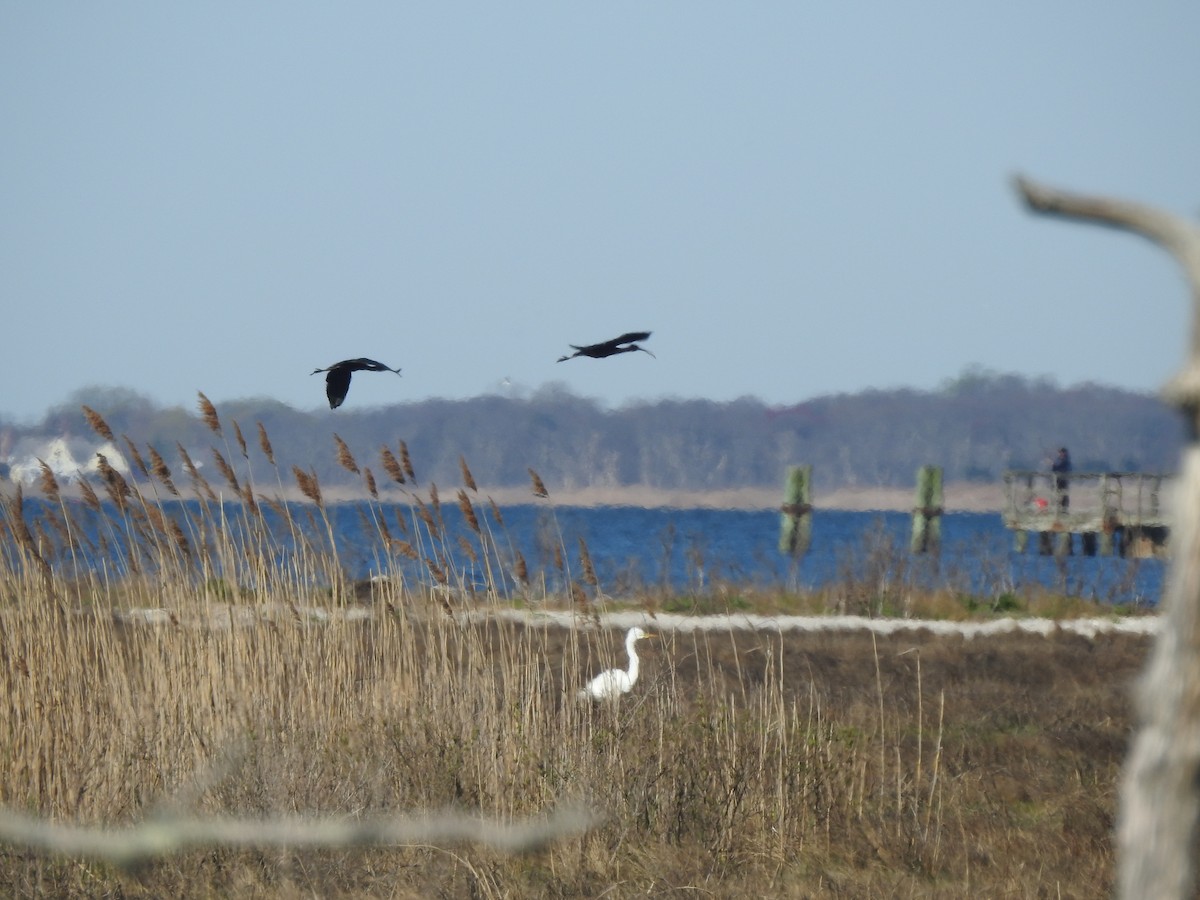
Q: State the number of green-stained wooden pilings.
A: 2